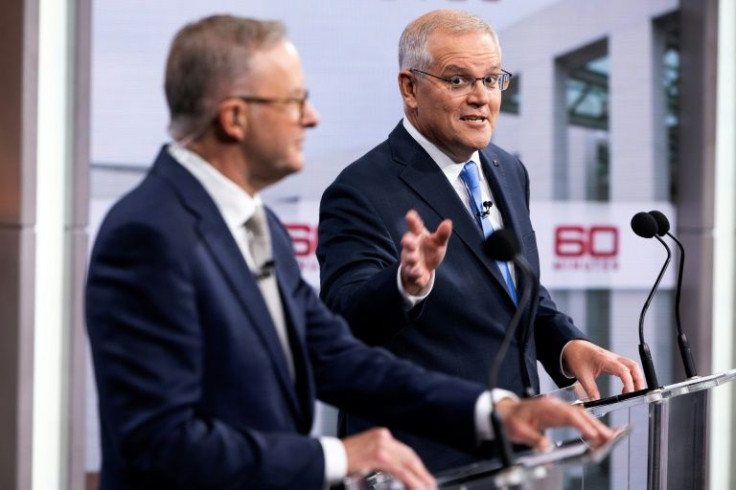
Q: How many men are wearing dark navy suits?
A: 2